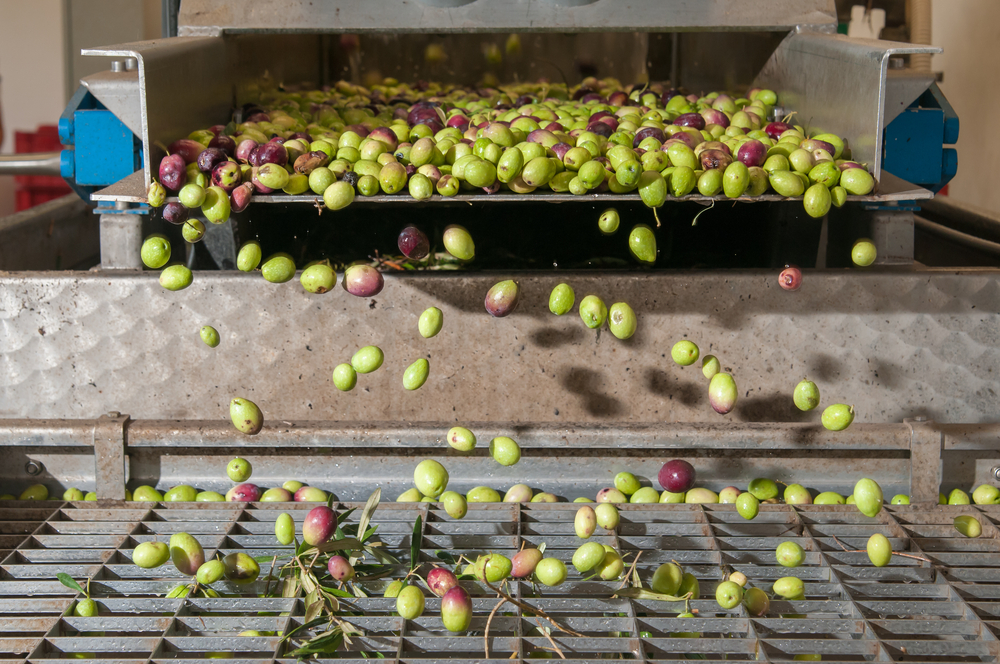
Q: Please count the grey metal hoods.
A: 1